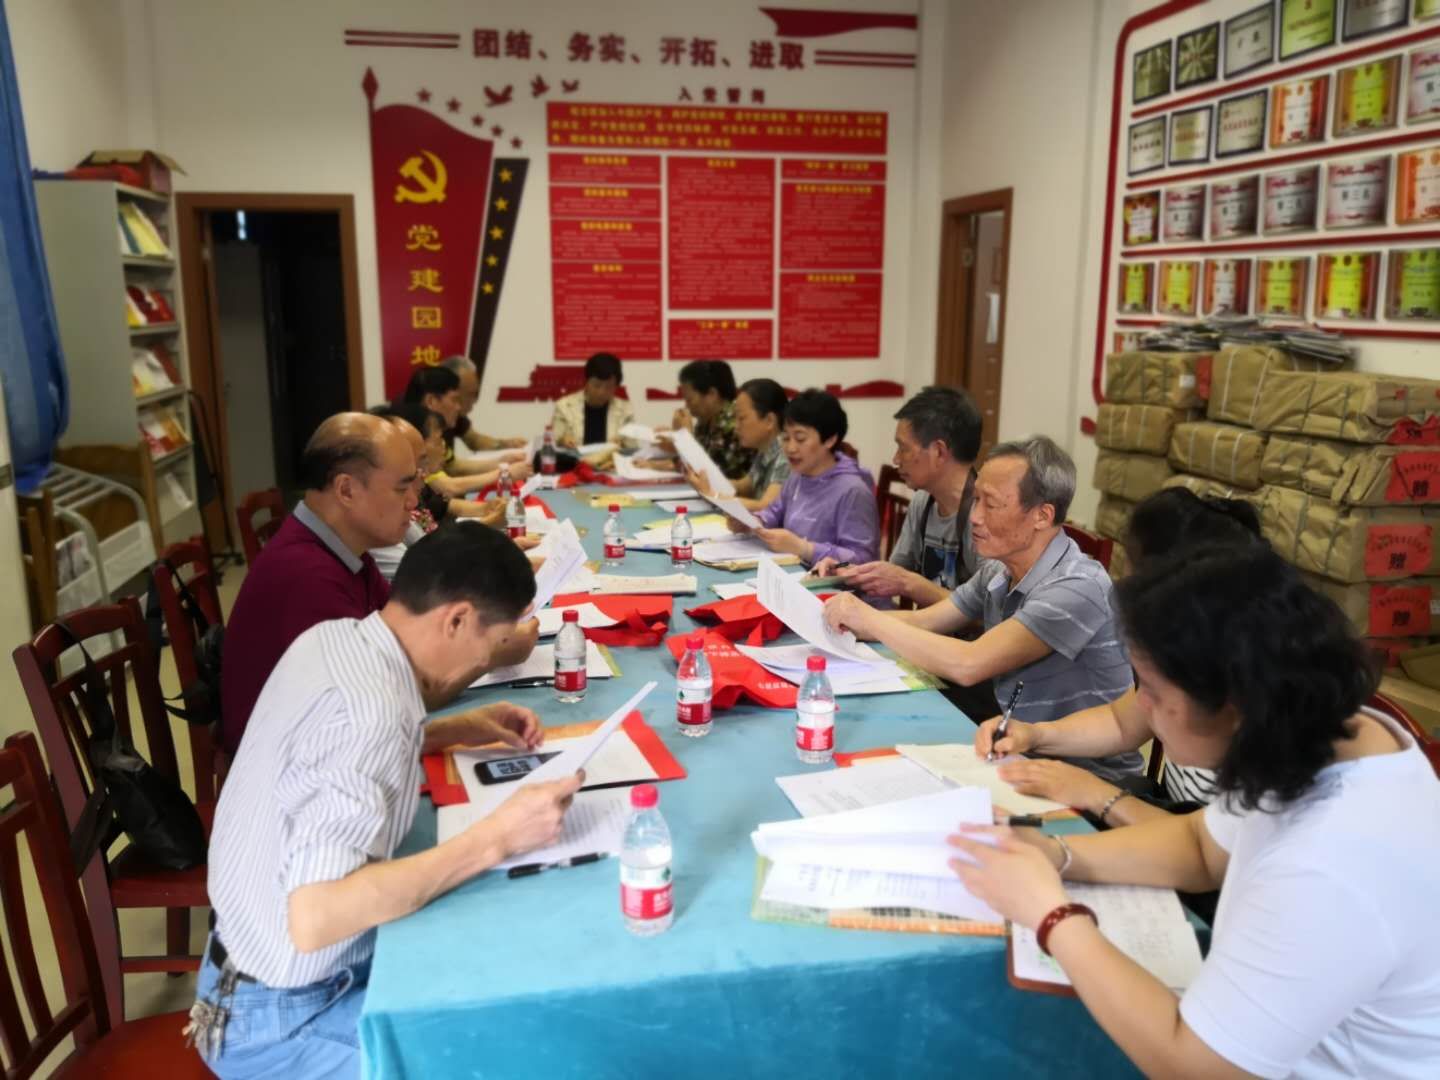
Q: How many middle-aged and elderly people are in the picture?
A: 14